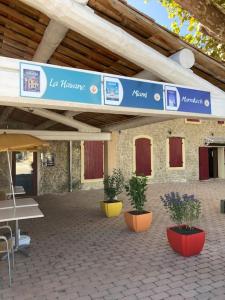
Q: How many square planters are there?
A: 3